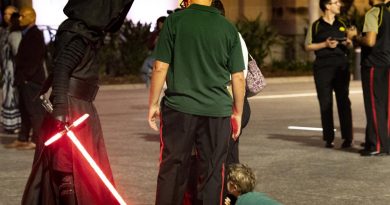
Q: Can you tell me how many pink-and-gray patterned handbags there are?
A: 1